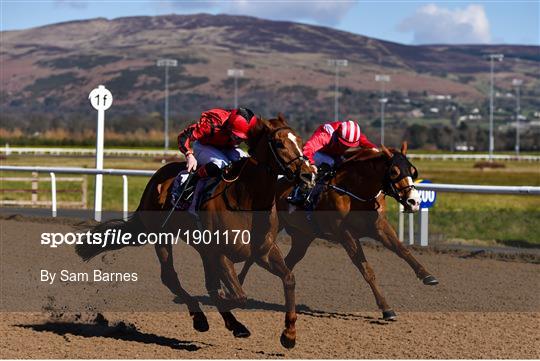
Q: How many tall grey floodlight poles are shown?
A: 6